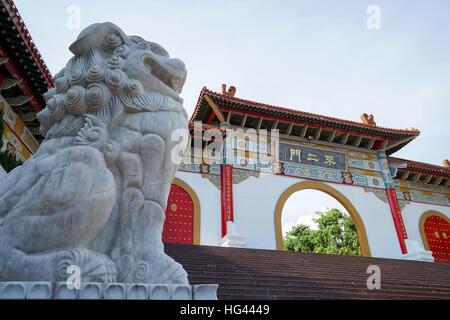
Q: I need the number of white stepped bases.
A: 2